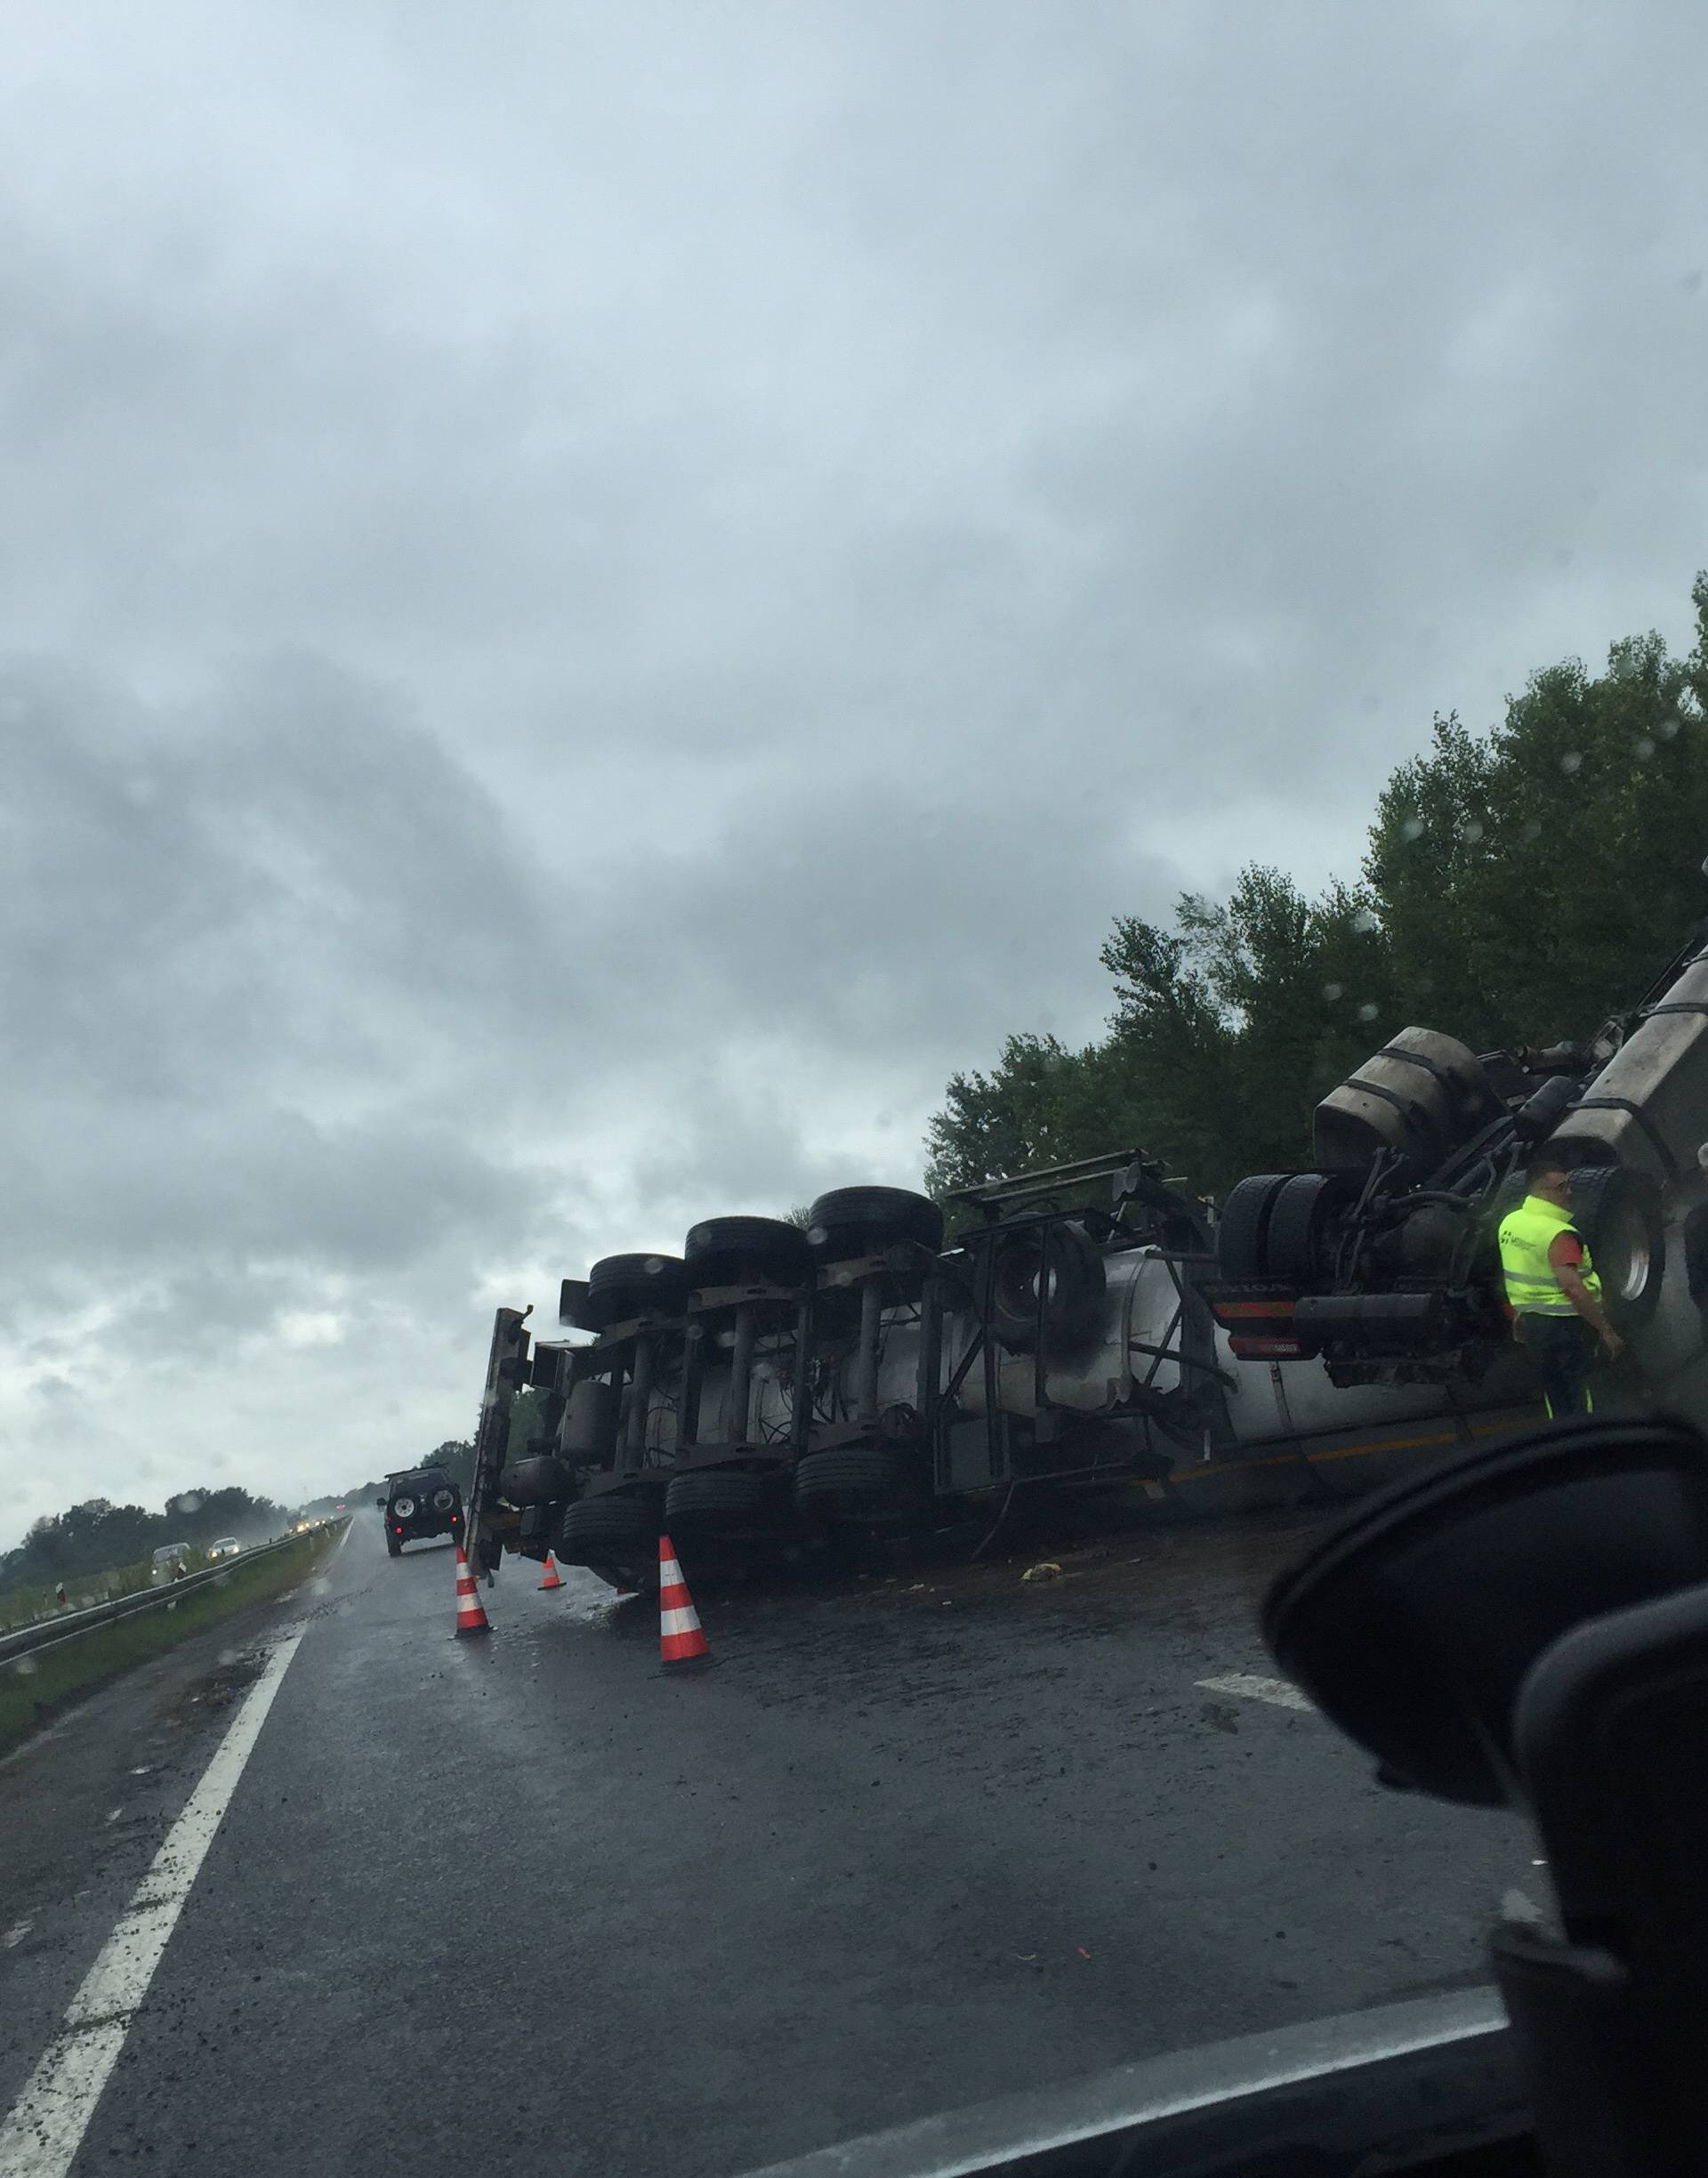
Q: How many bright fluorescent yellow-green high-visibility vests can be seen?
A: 1